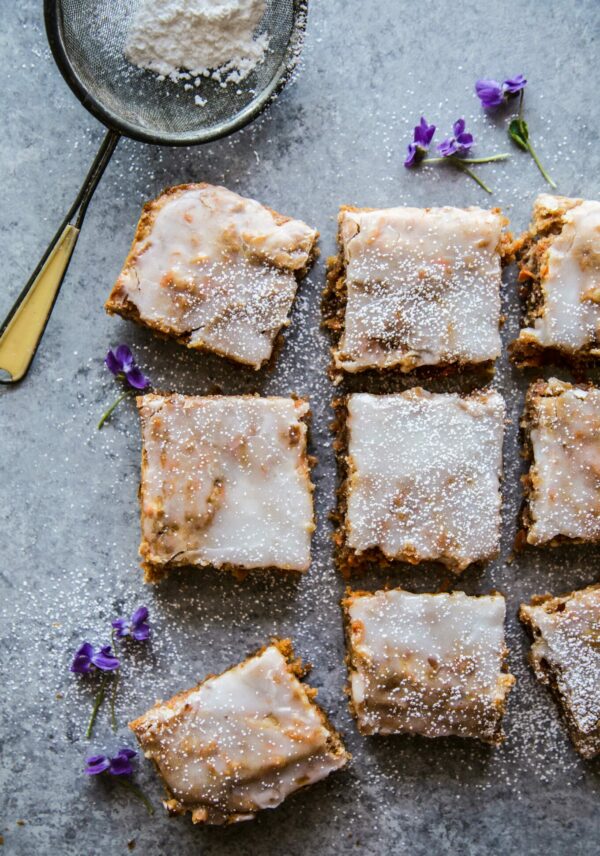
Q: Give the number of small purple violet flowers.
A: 7